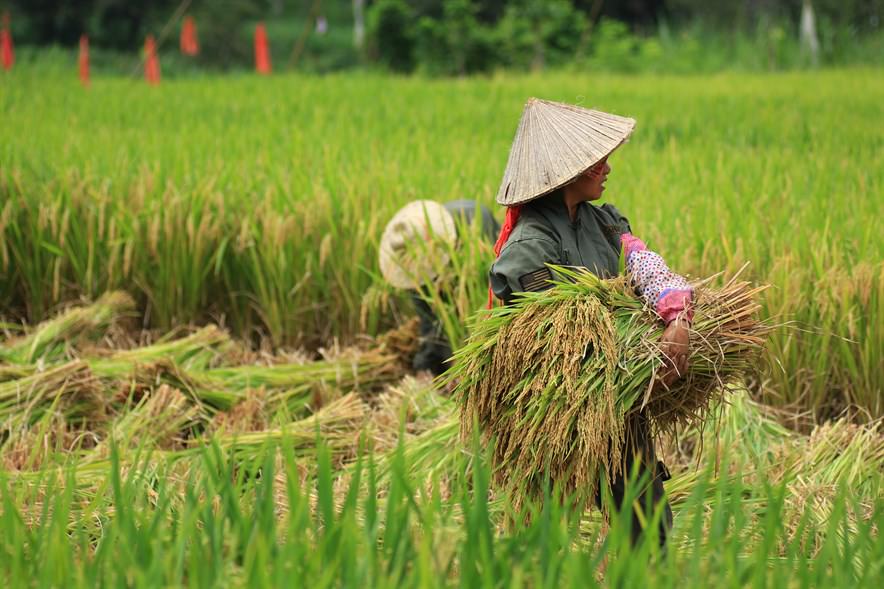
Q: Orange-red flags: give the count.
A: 5